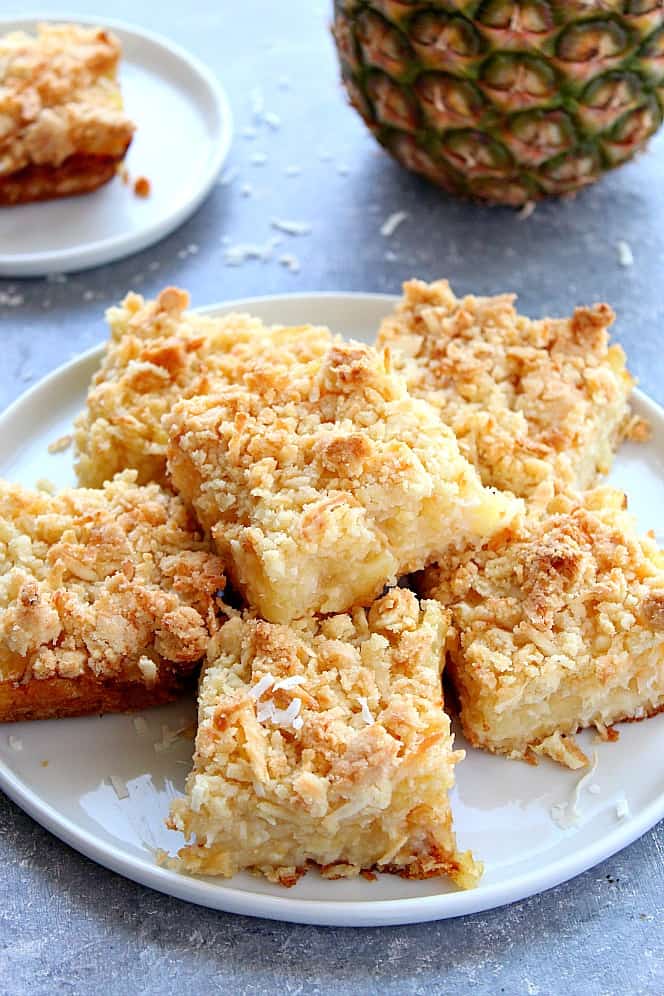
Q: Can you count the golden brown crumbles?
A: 7